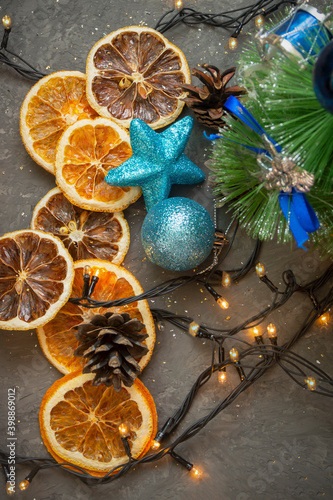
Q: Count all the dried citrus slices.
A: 7